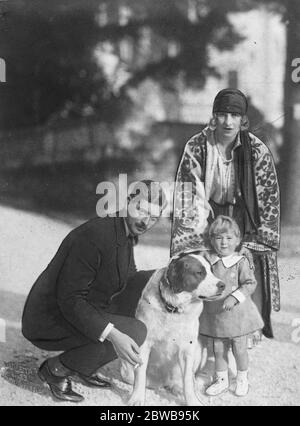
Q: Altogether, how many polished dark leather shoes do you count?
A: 2